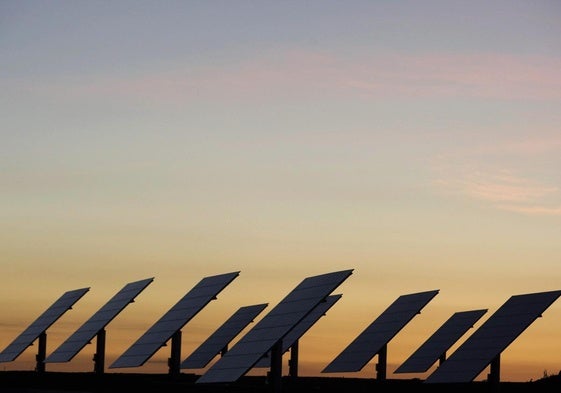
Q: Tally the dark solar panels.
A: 9